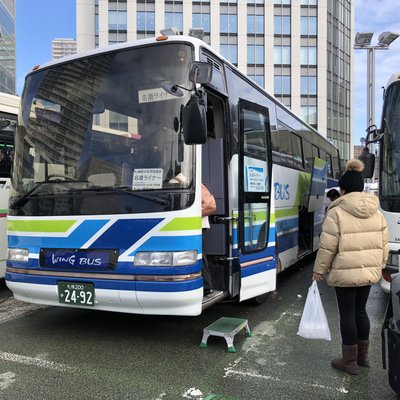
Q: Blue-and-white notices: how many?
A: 1